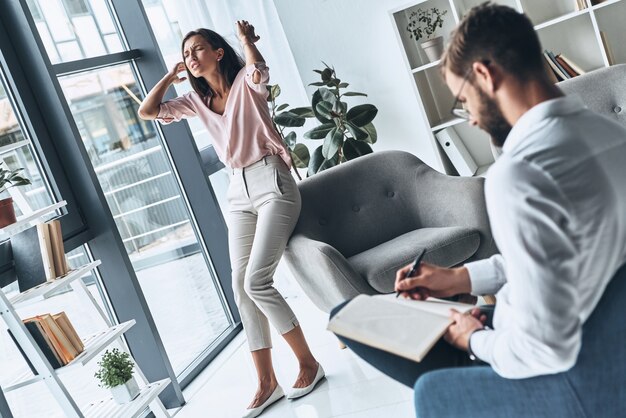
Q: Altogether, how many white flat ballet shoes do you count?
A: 2